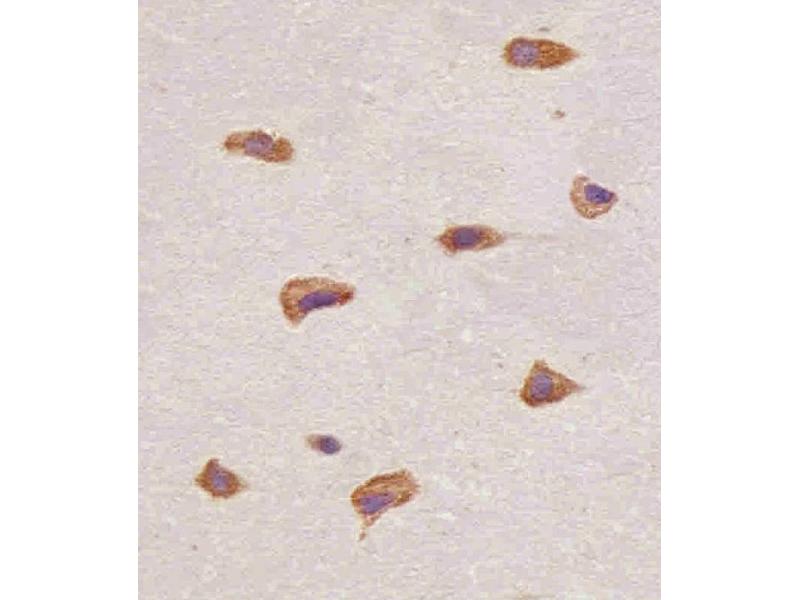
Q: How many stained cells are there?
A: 9